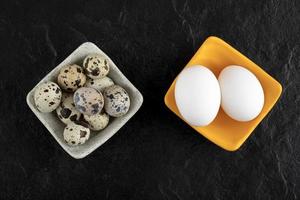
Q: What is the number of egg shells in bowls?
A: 11